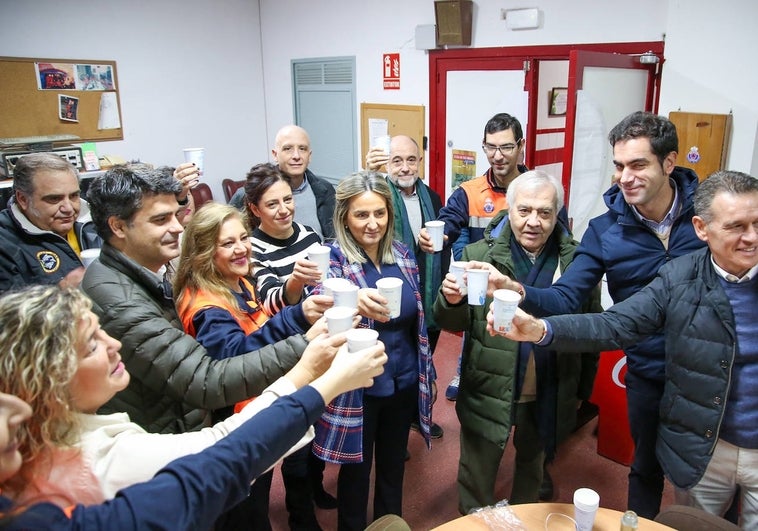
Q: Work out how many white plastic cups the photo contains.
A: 14